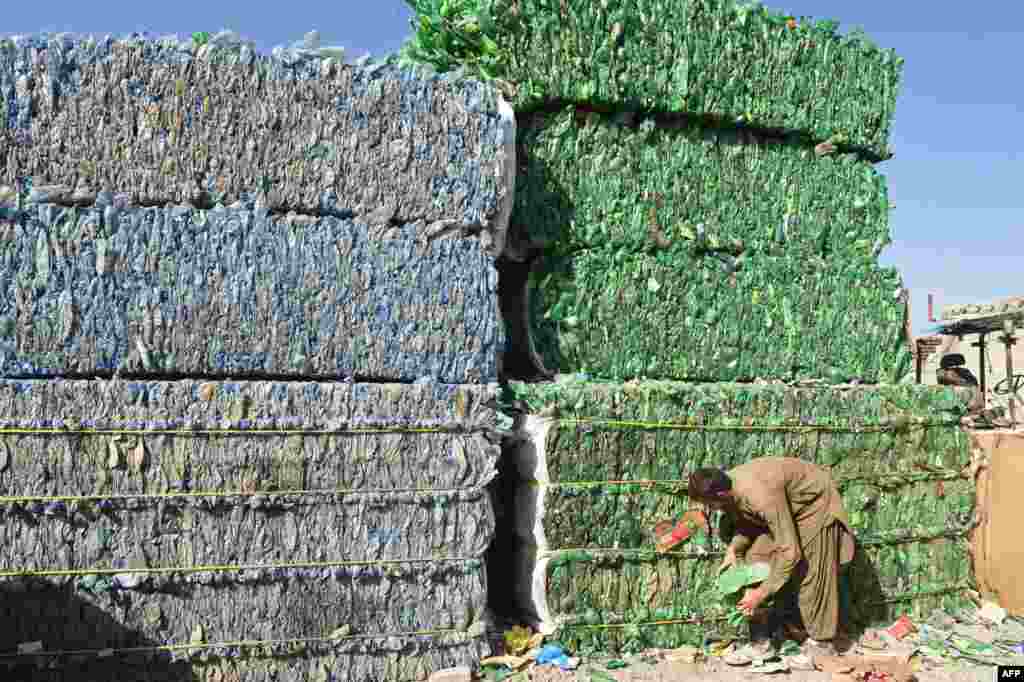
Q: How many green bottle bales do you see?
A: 4